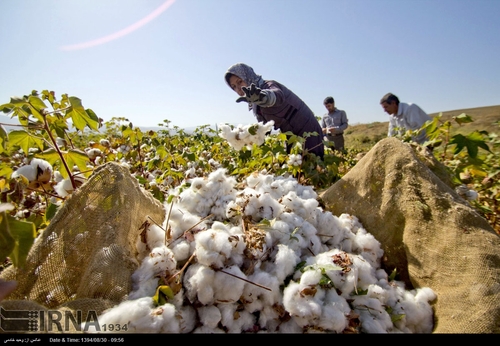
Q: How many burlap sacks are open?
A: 2